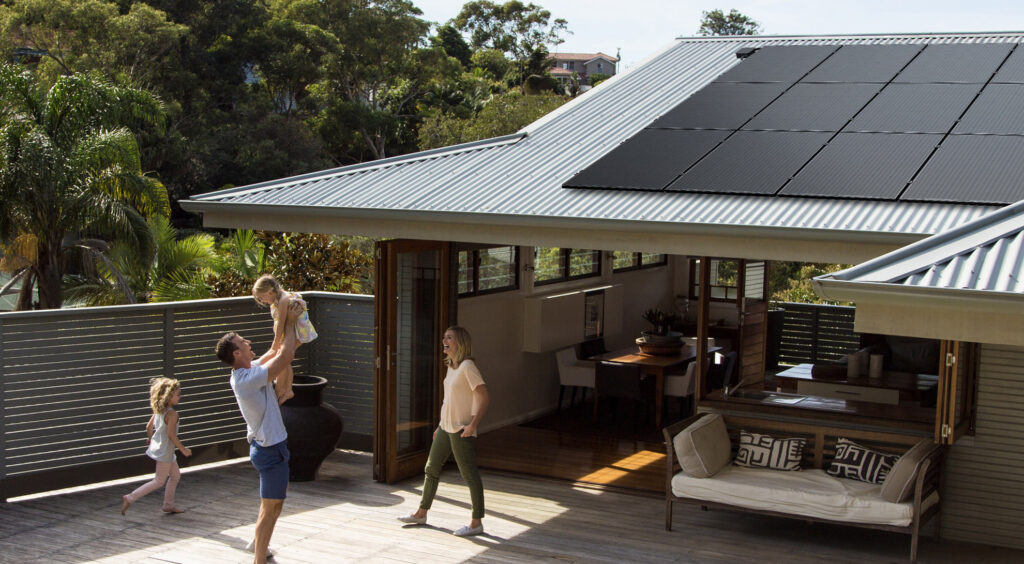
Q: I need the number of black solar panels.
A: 12